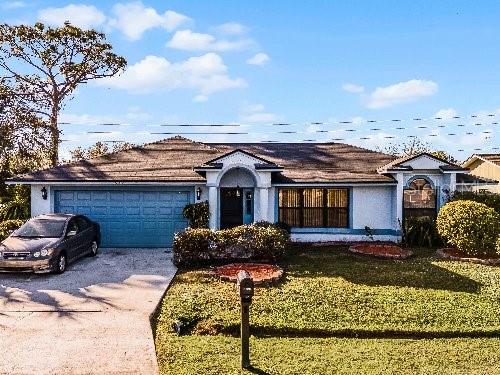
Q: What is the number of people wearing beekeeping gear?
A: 0